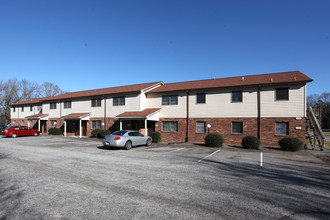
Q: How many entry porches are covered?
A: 3